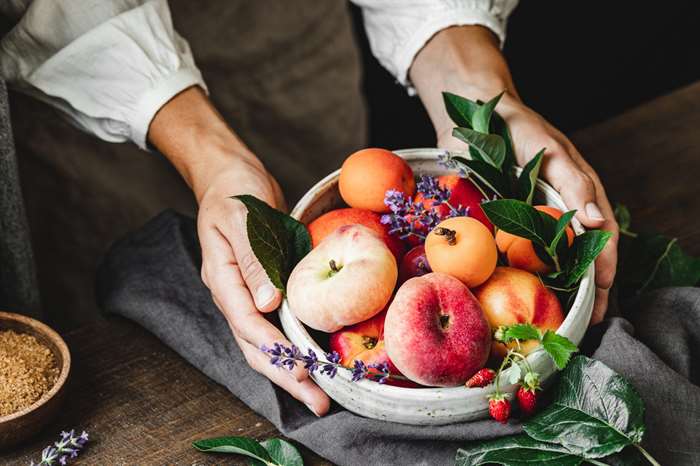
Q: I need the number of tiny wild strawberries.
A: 3